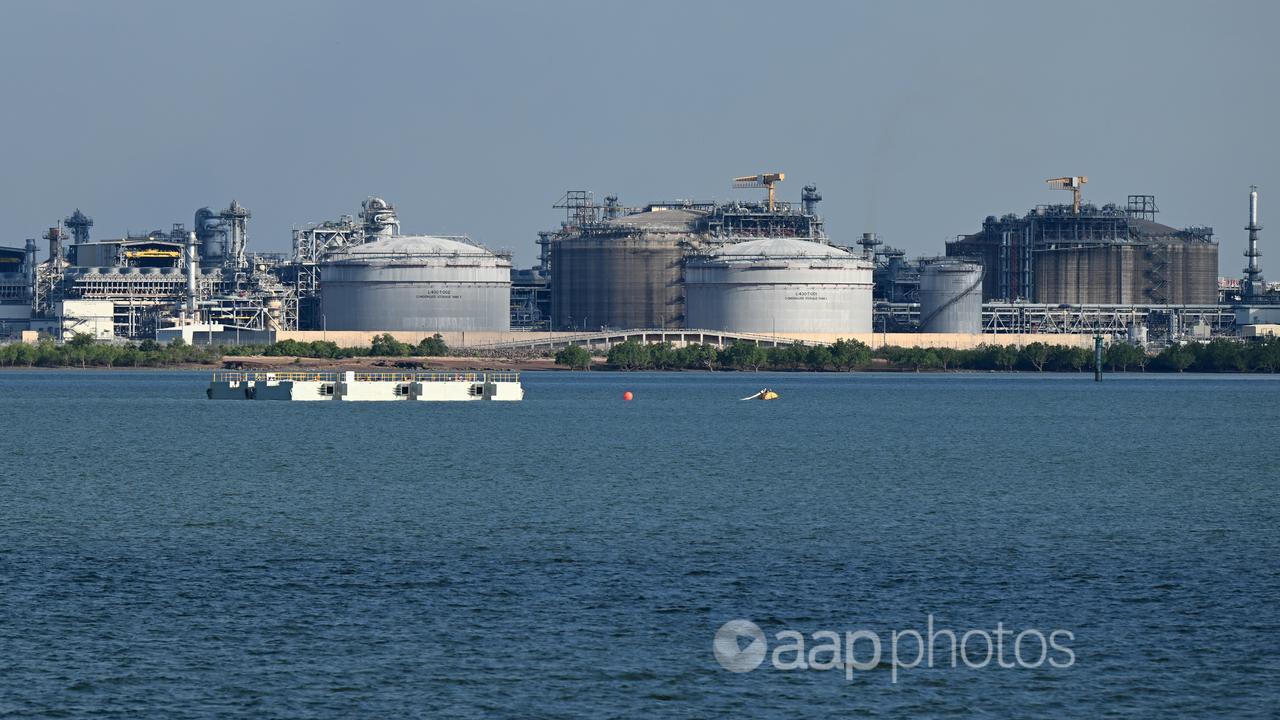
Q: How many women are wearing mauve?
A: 0